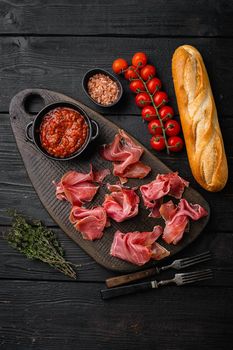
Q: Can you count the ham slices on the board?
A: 7